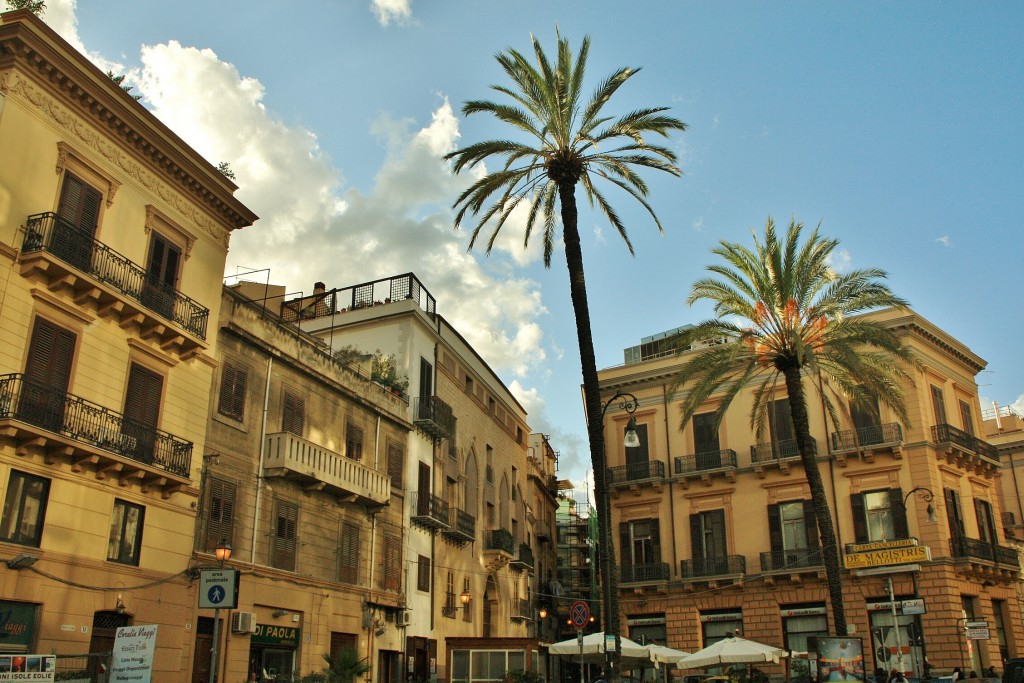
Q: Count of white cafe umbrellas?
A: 3